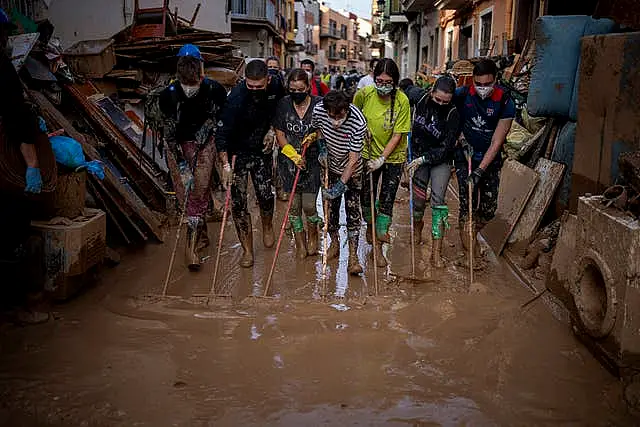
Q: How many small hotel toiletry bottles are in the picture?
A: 0